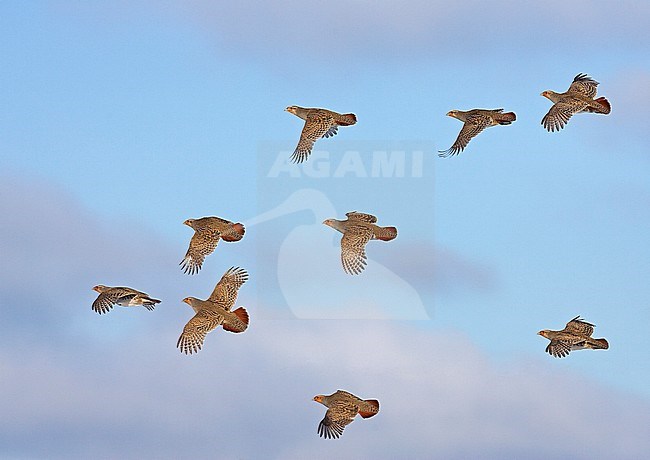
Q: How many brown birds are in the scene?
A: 9